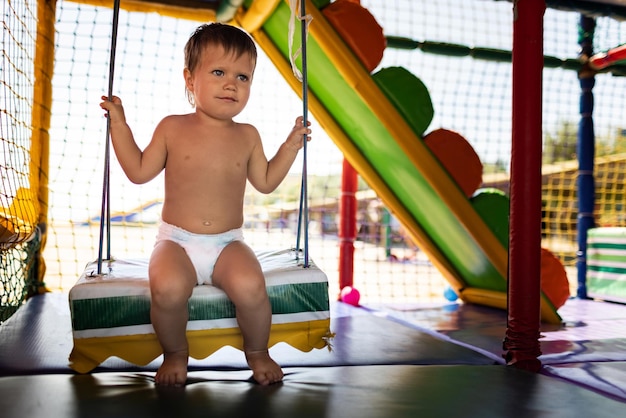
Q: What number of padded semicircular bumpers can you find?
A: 5